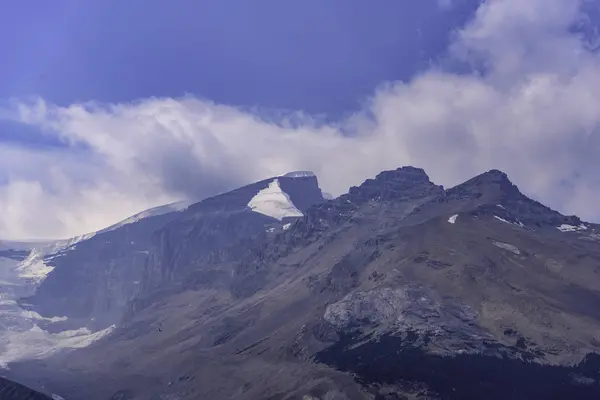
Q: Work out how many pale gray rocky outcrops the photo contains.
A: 1